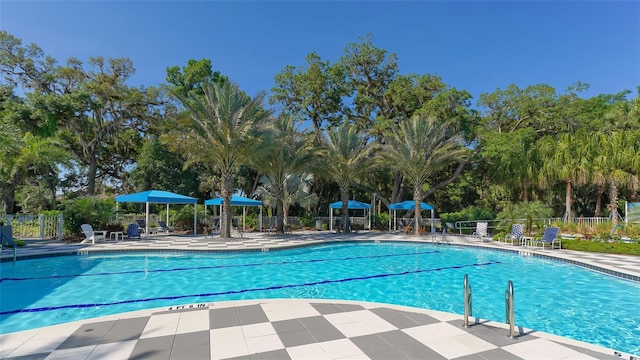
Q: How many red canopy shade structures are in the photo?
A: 0